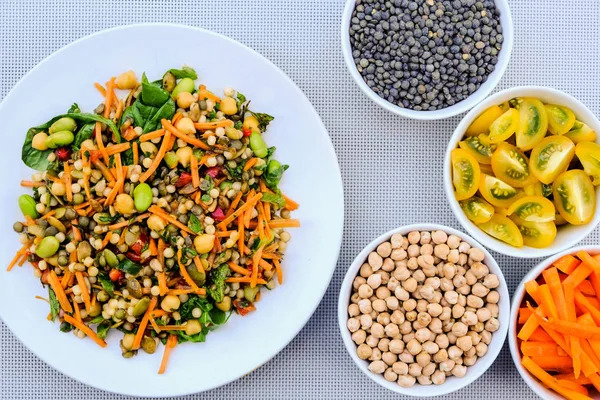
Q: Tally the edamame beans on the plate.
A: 8